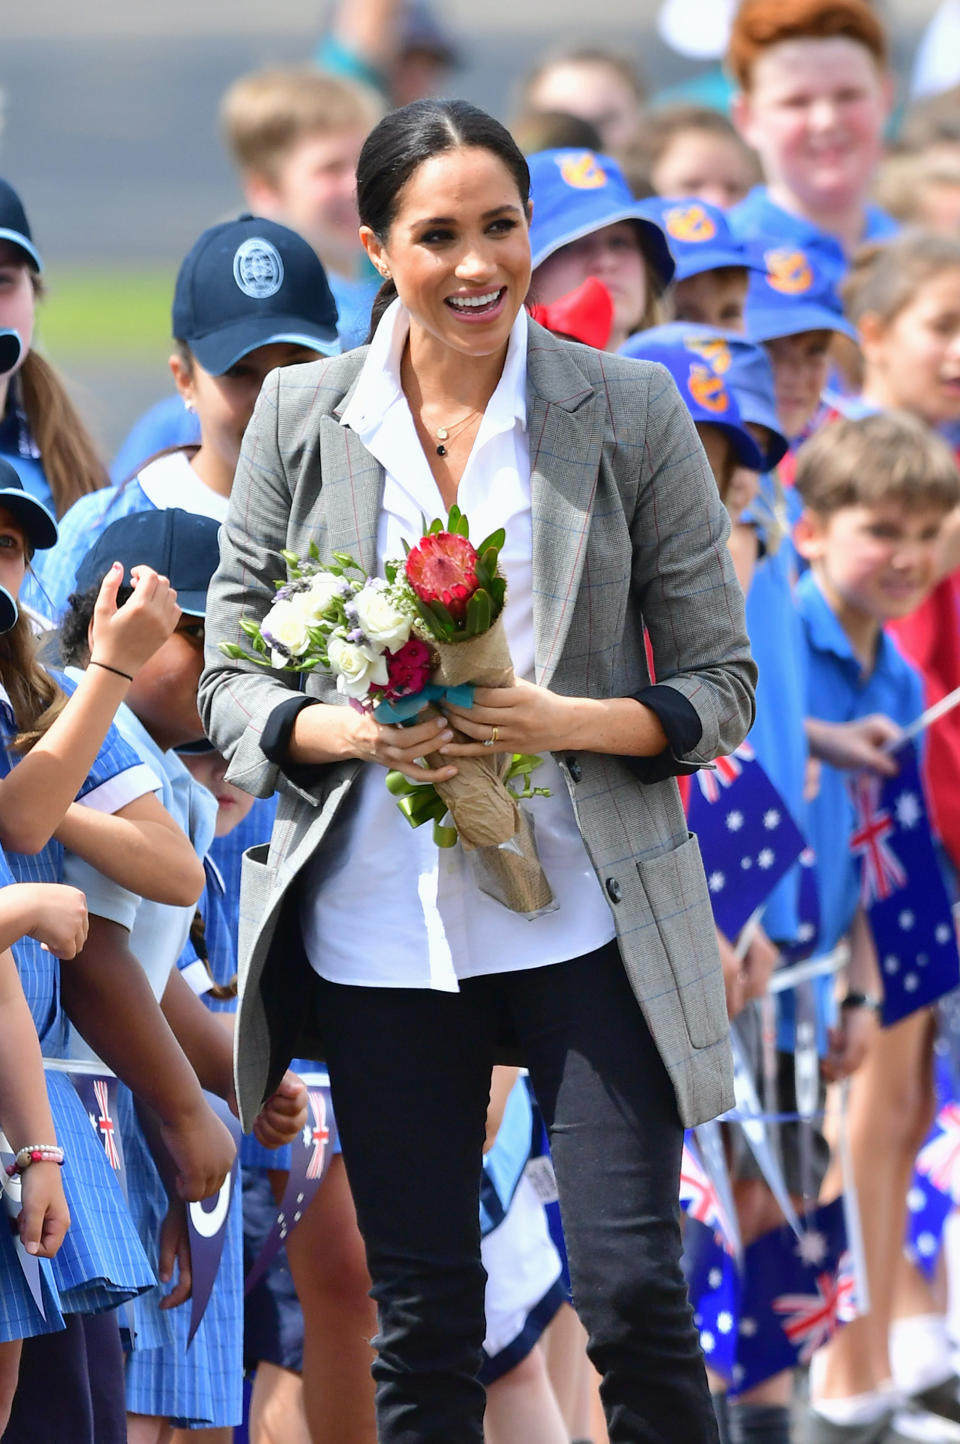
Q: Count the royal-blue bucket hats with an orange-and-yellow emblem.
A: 5